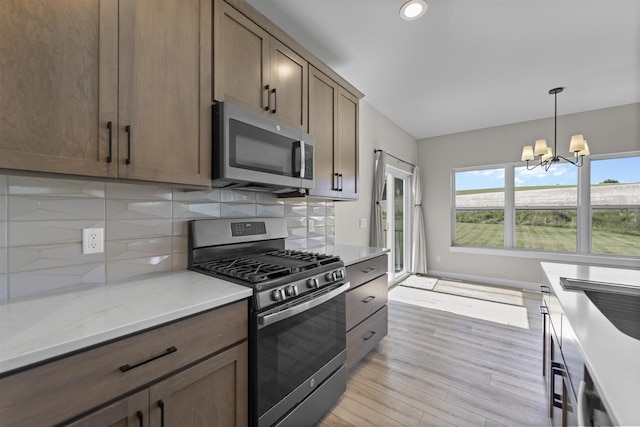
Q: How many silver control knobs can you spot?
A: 5